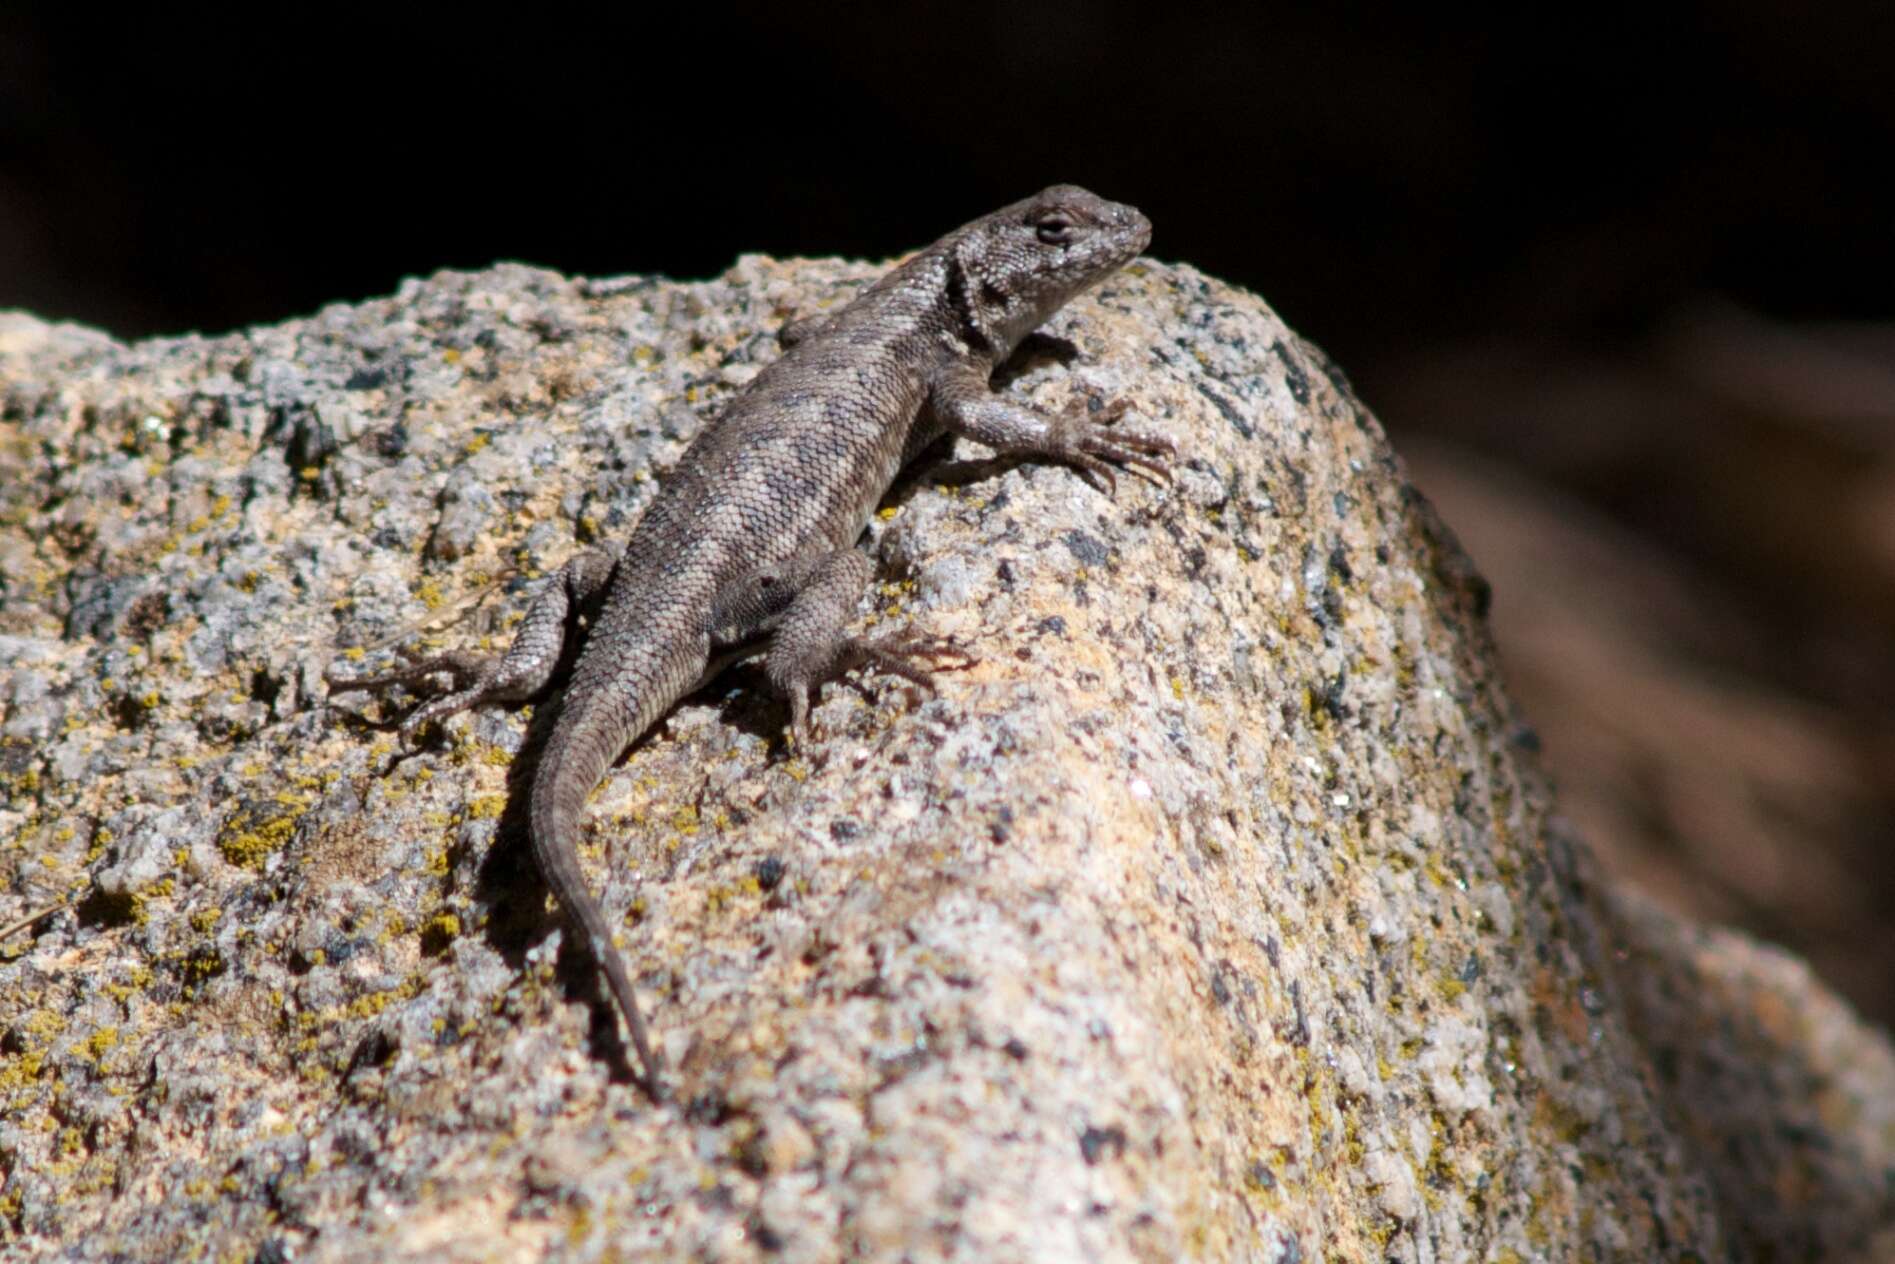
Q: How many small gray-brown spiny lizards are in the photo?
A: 1